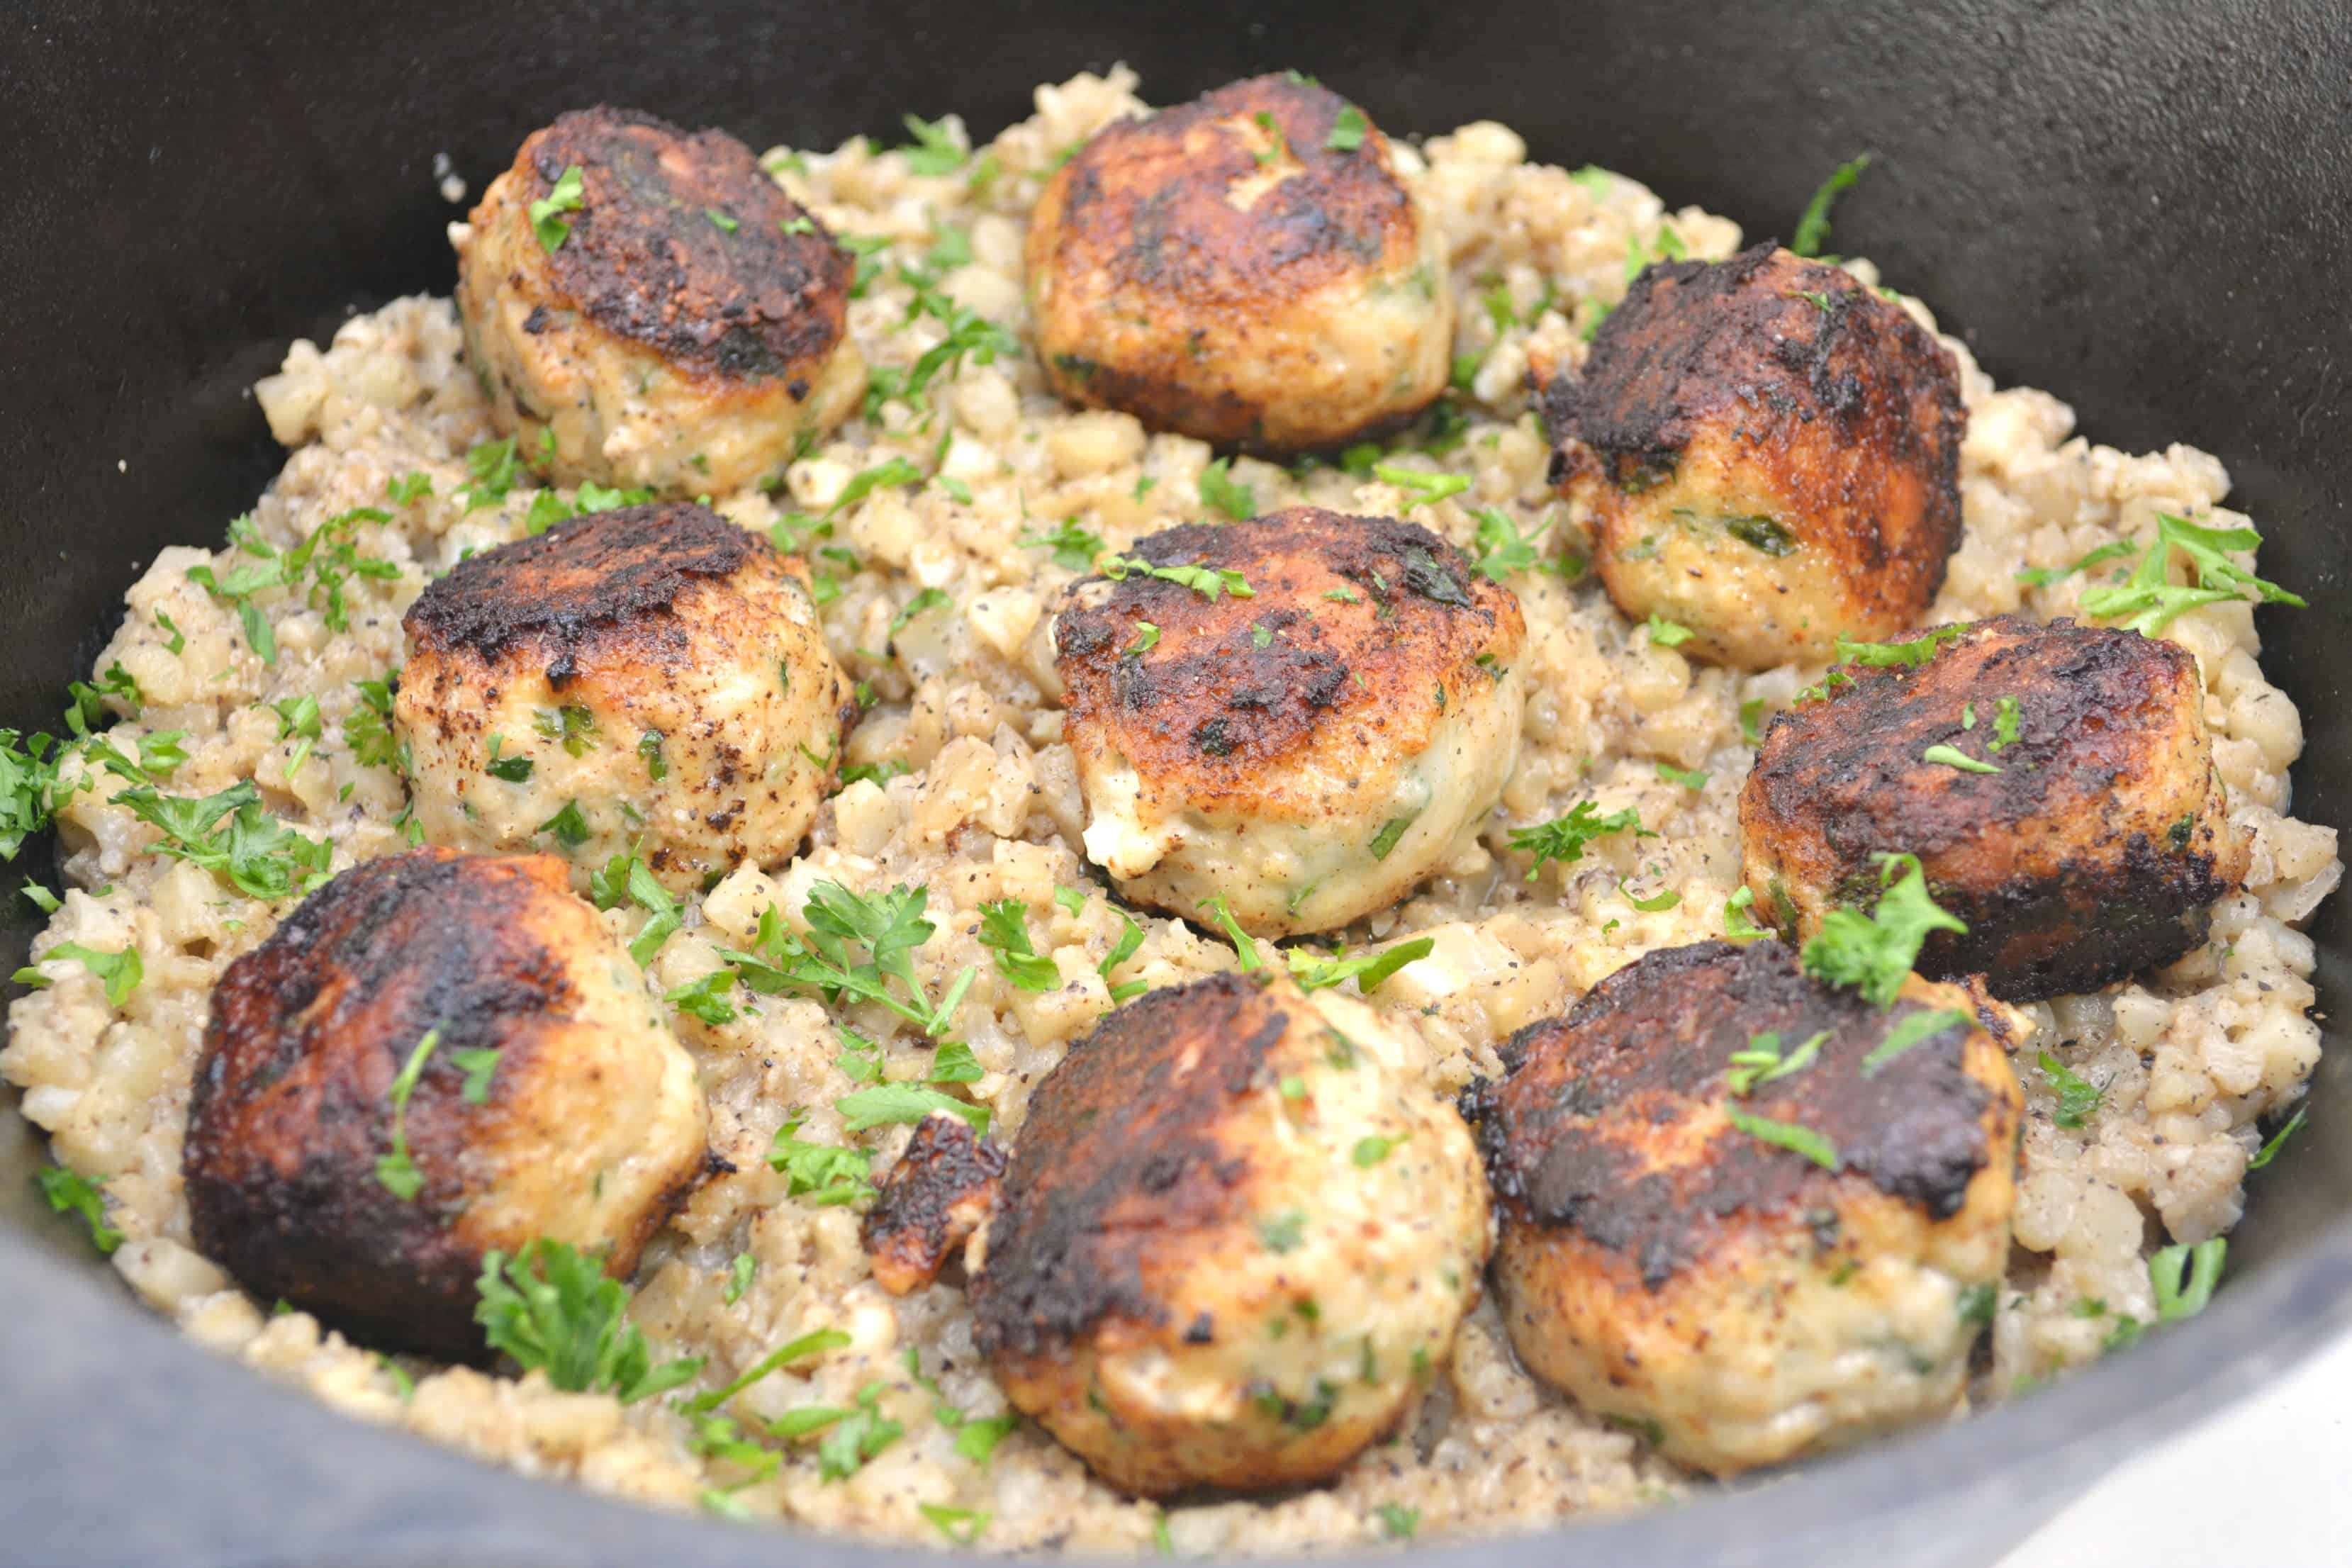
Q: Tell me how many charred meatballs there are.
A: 9